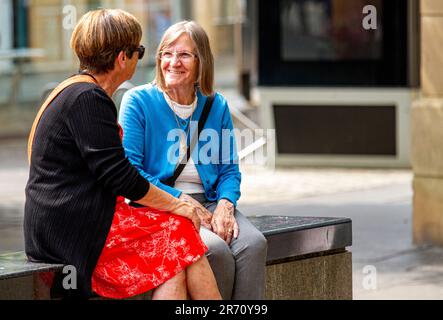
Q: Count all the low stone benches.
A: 1